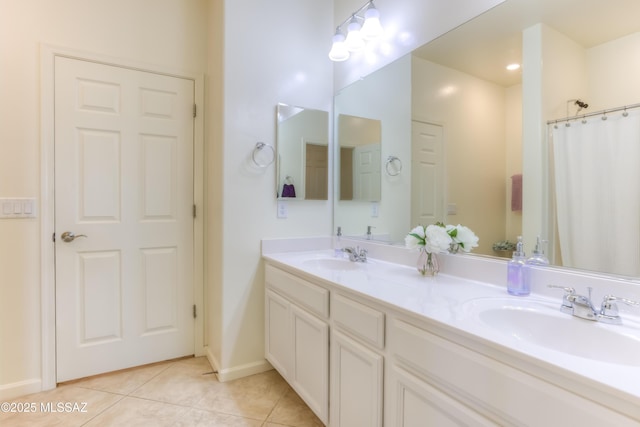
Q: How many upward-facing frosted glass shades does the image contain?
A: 0